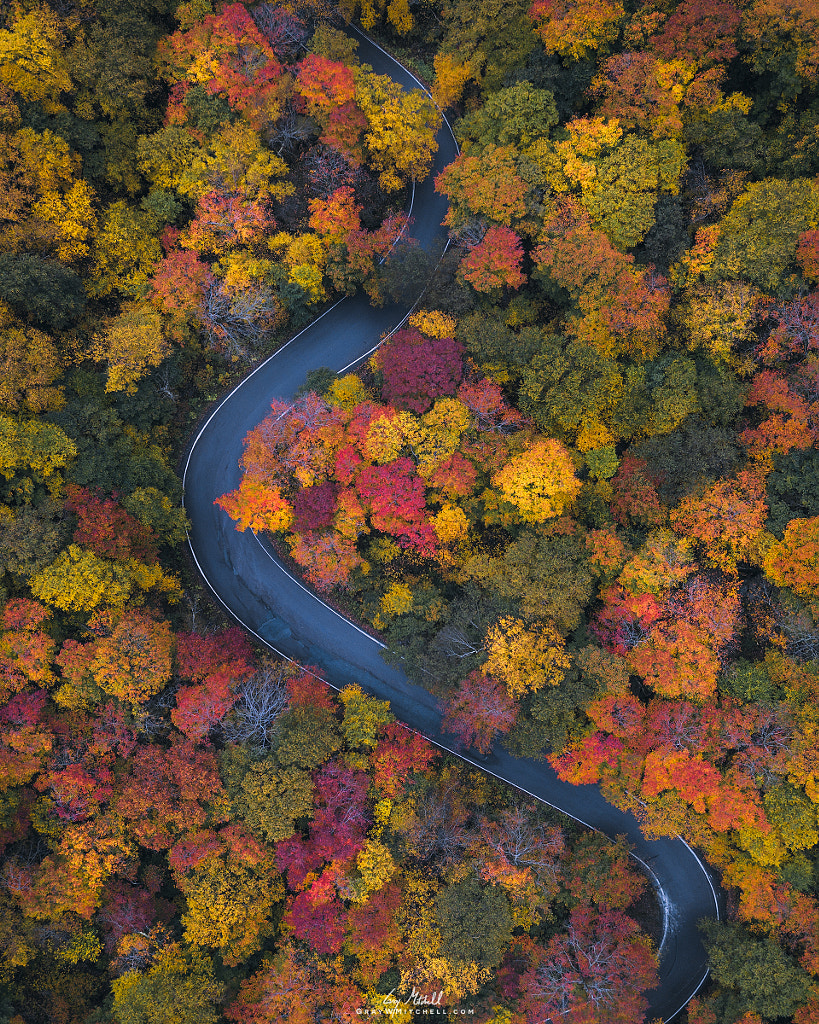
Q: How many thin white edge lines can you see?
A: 2